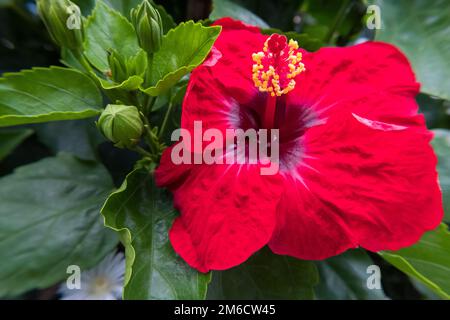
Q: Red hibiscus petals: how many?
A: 5